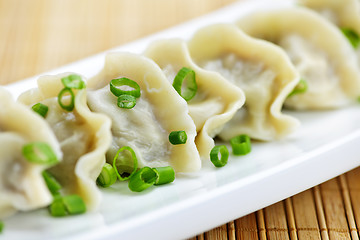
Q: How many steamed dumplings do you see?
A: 7